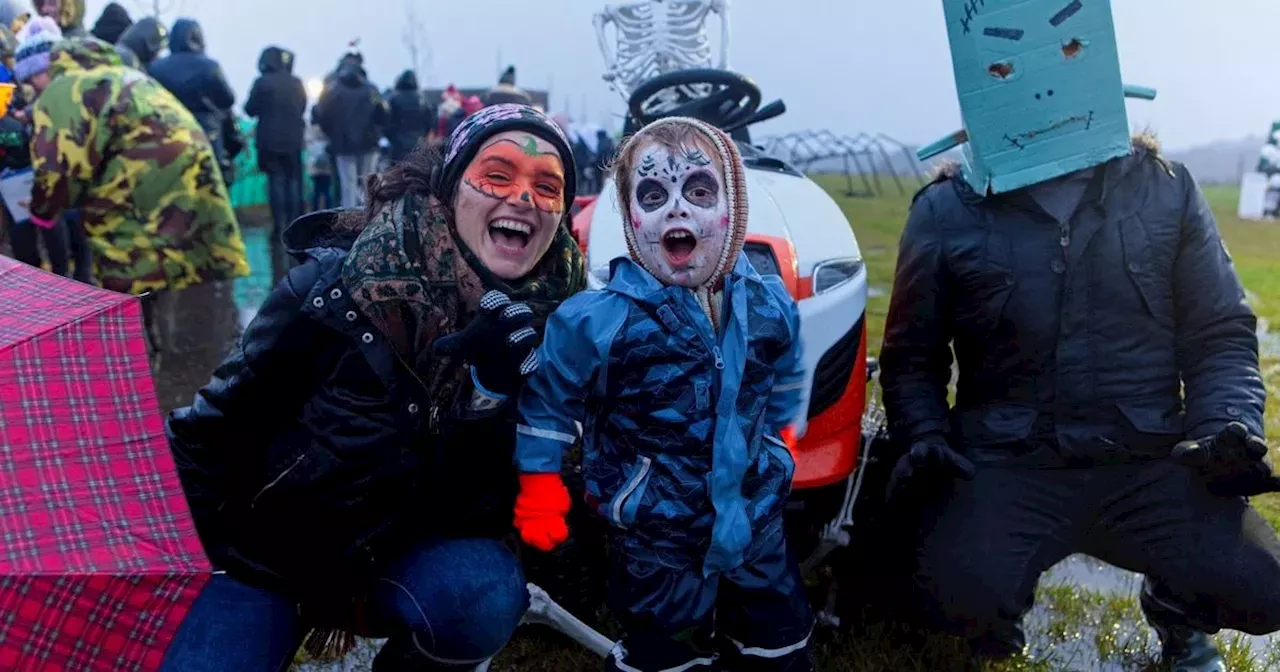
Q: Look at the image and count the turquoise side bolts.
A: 2